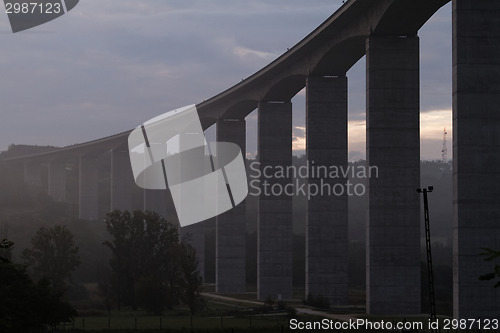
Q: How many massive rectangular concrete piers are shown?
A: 11